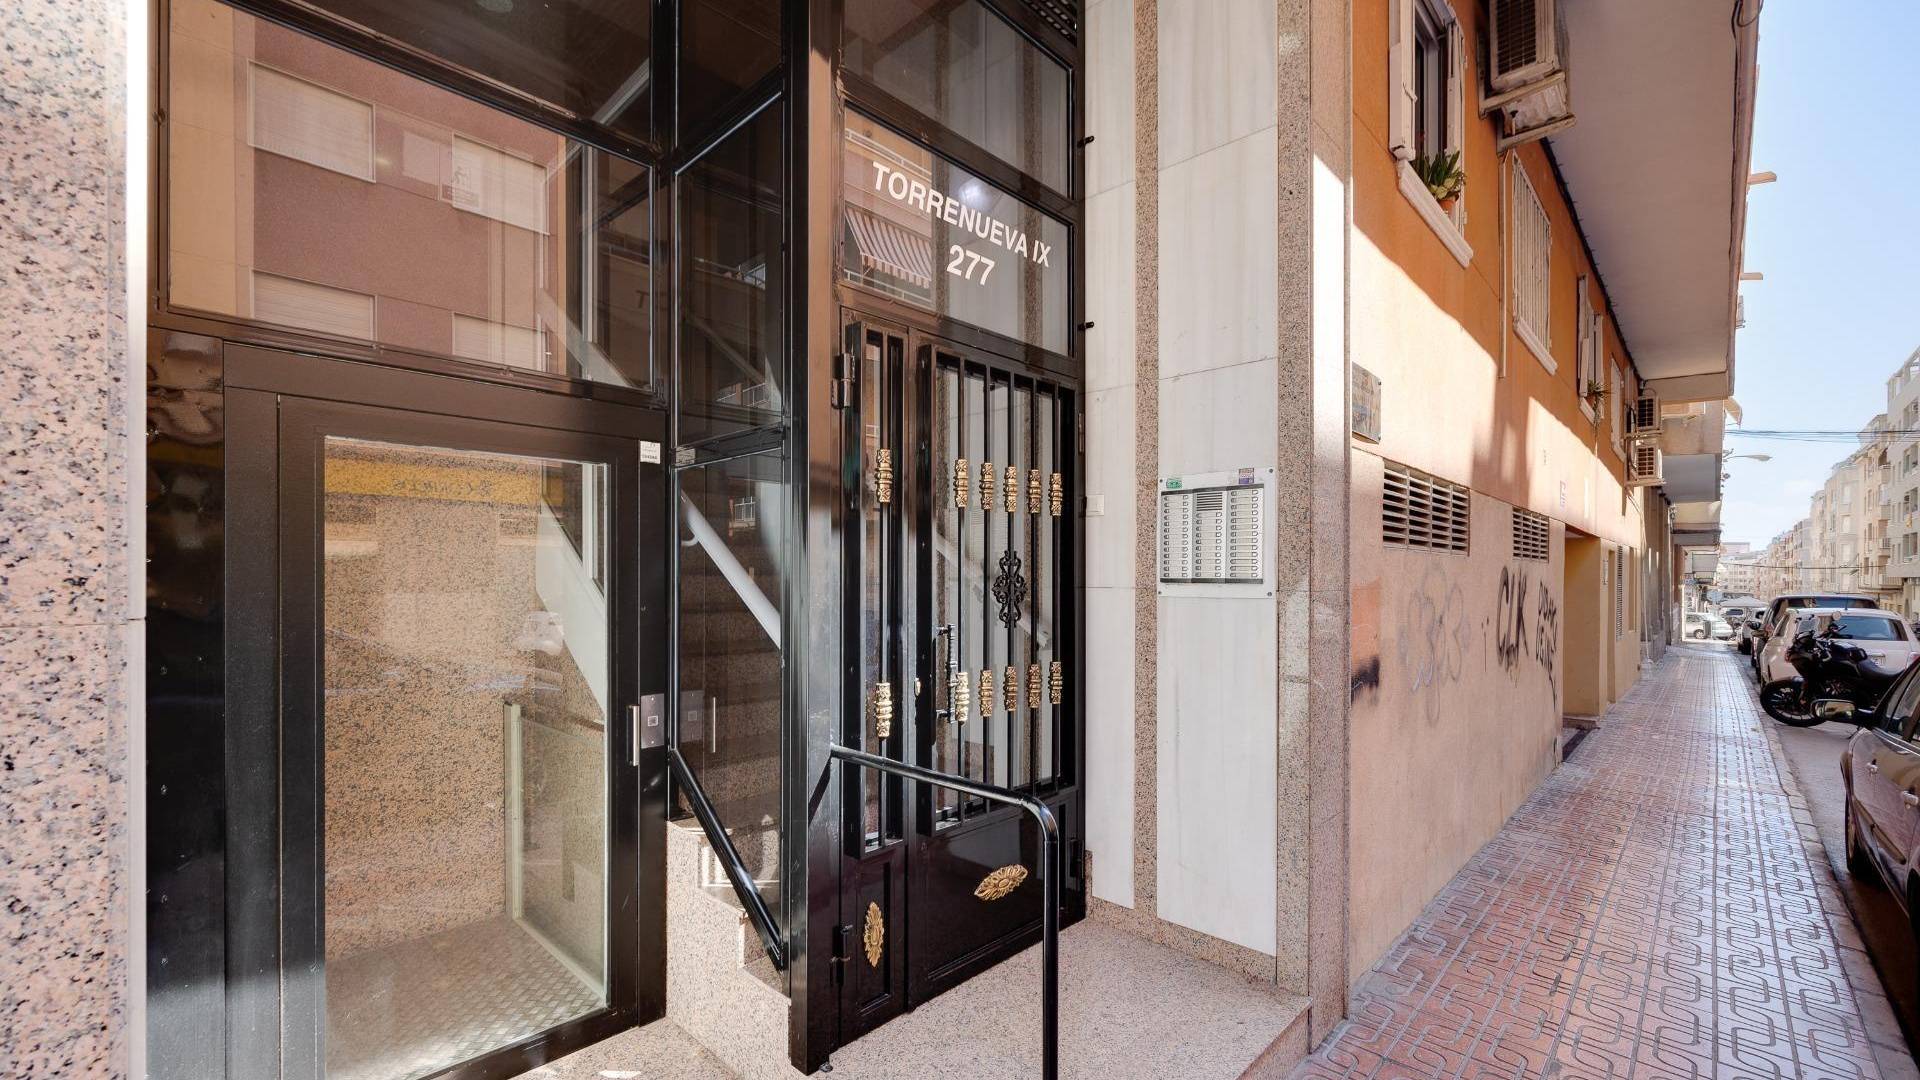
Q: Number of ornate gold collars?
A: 12